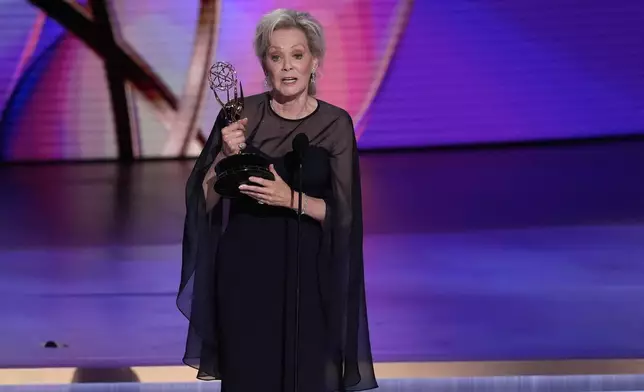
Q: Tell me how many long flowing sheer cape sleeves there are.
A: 2